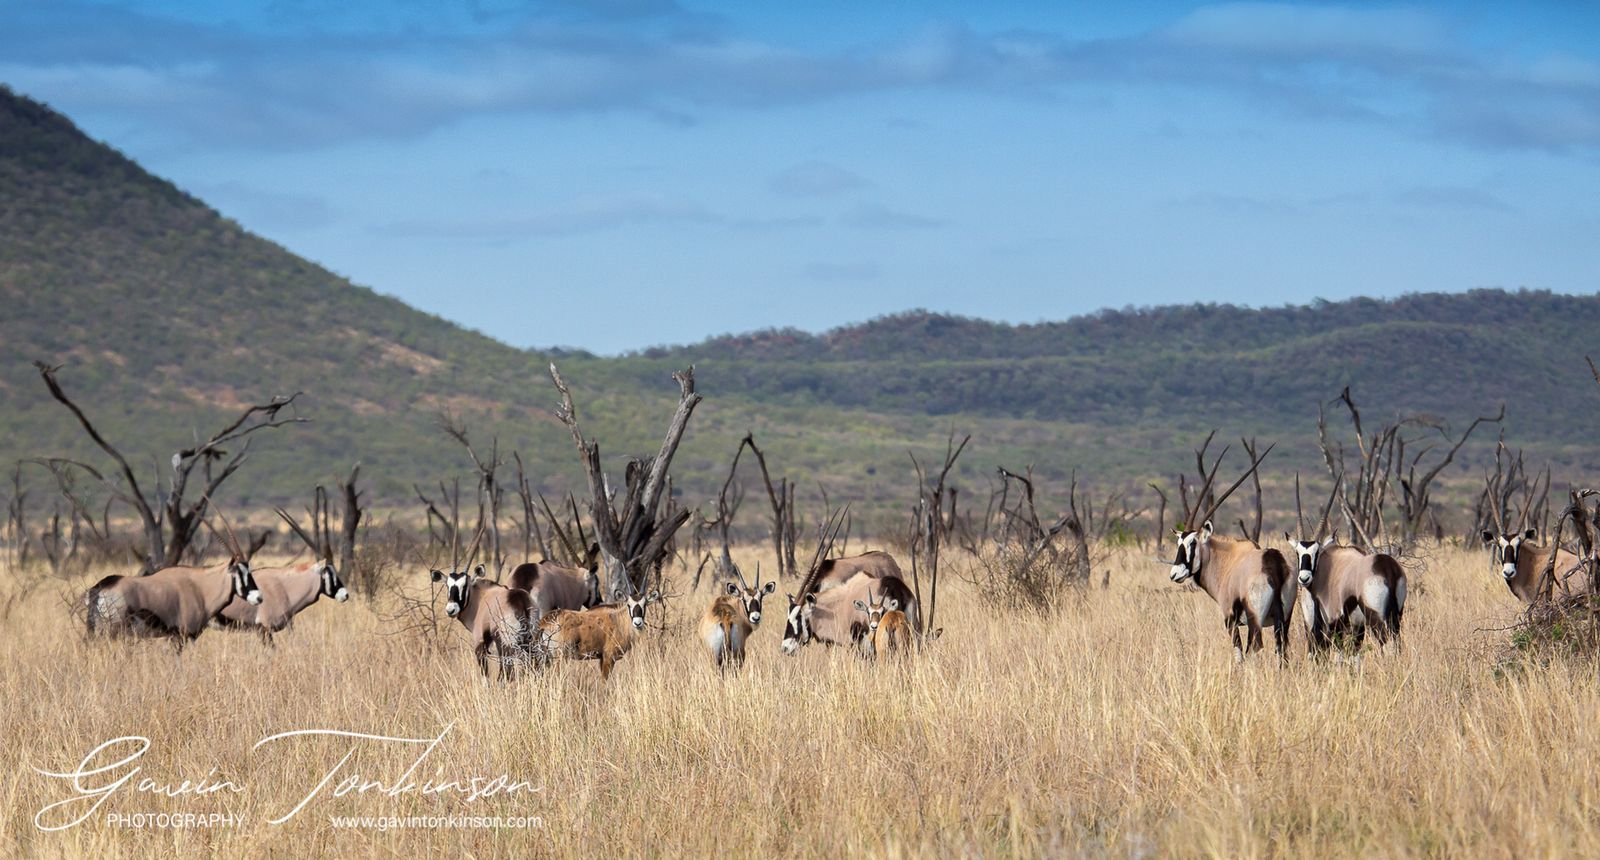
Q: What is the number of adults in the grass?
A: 9